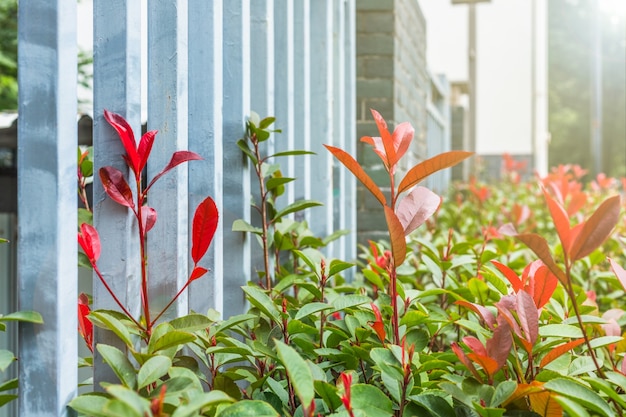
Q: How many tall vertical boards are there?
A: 11